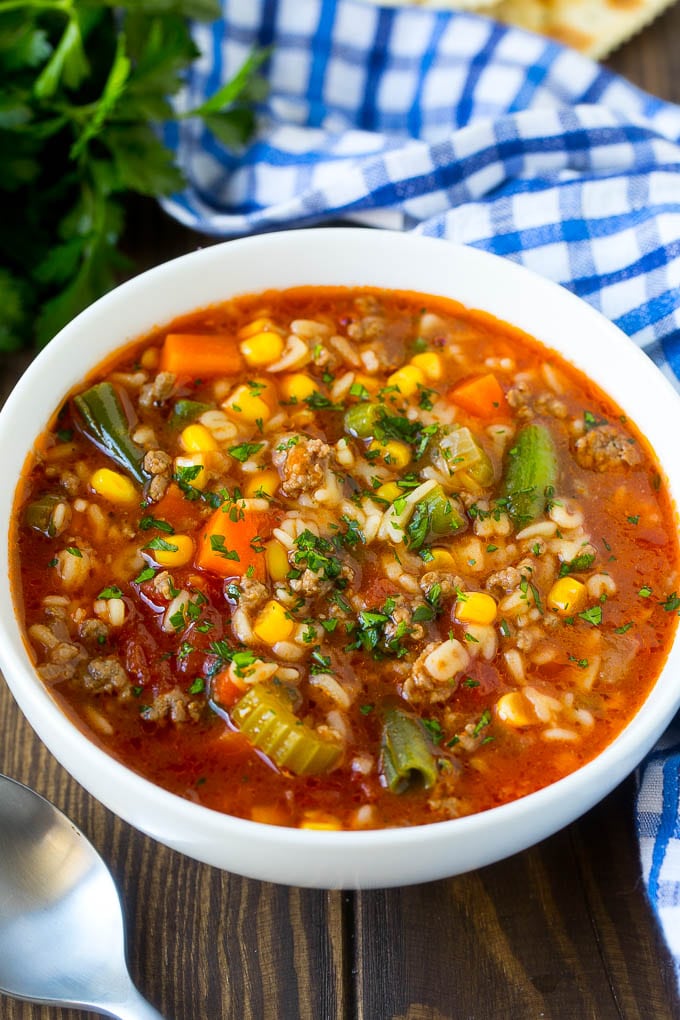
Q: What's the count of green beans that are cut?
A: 3